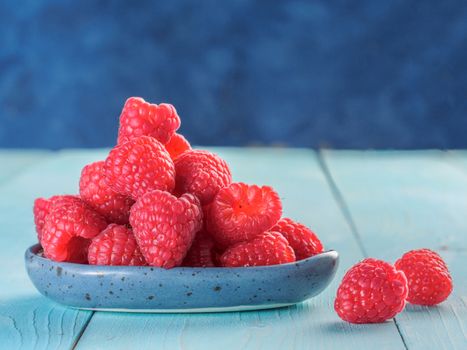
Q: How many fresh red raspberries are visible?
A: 15